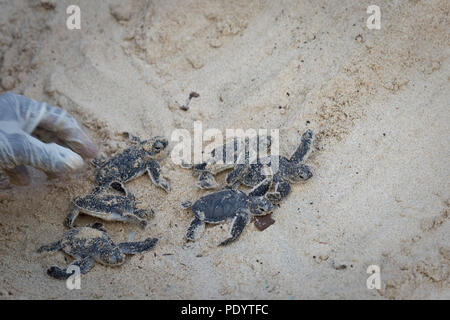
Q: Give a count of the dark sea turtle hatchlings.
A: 6